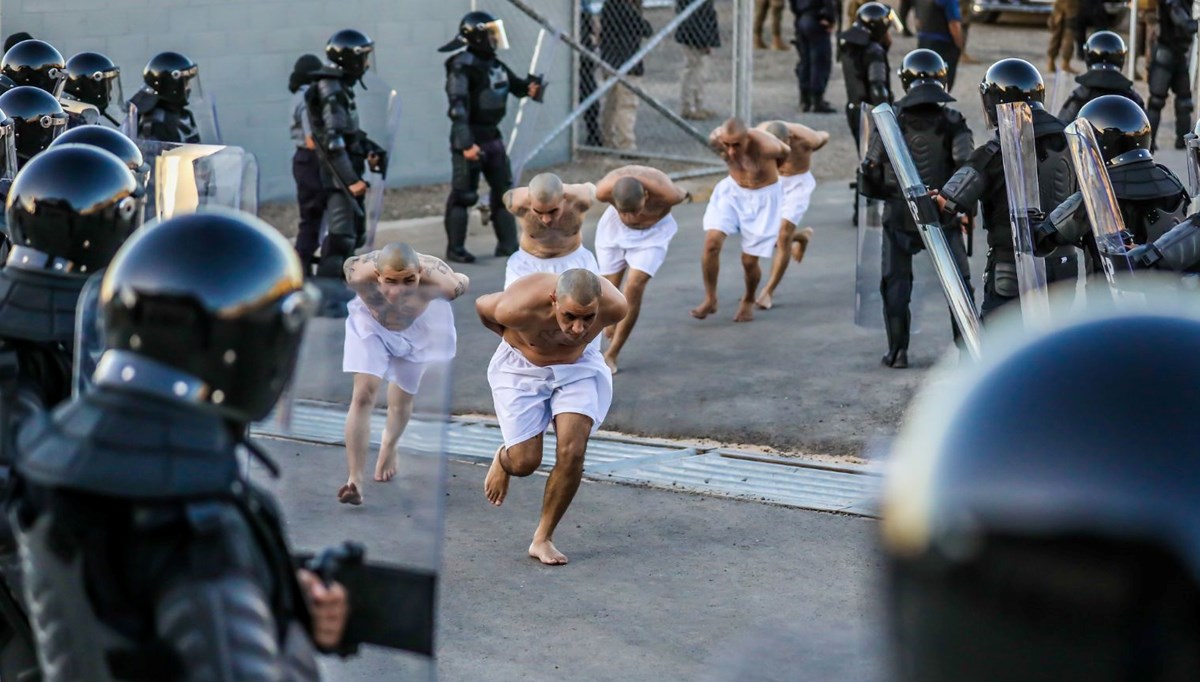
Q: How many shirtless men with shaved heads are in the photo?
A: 6